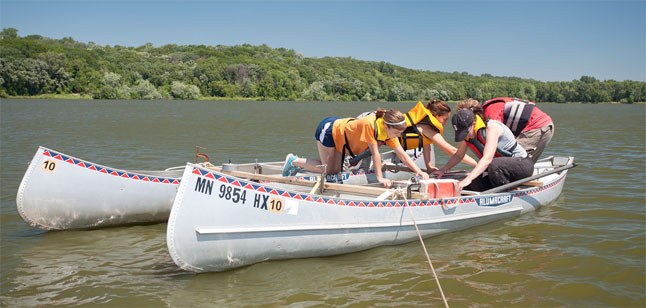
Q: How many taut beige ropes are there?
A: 1